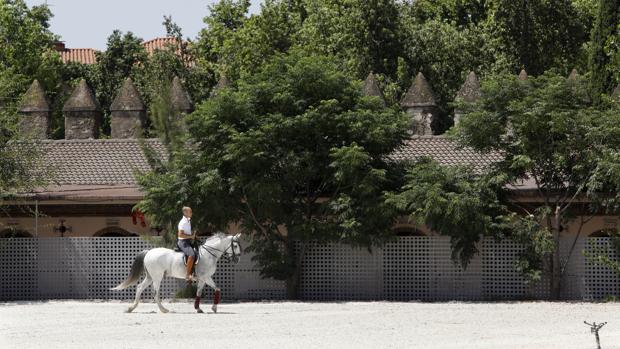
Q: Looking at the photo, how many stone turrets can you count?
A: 11